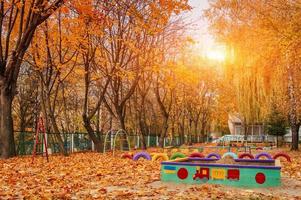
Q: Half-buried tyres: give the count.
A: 10